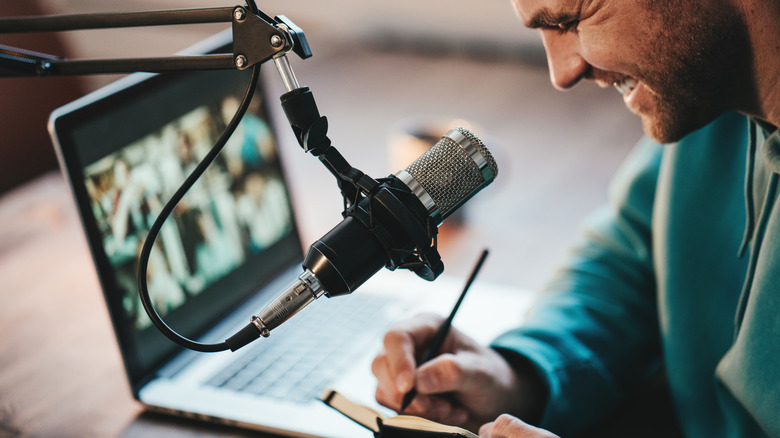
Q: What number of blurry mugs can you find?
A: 1